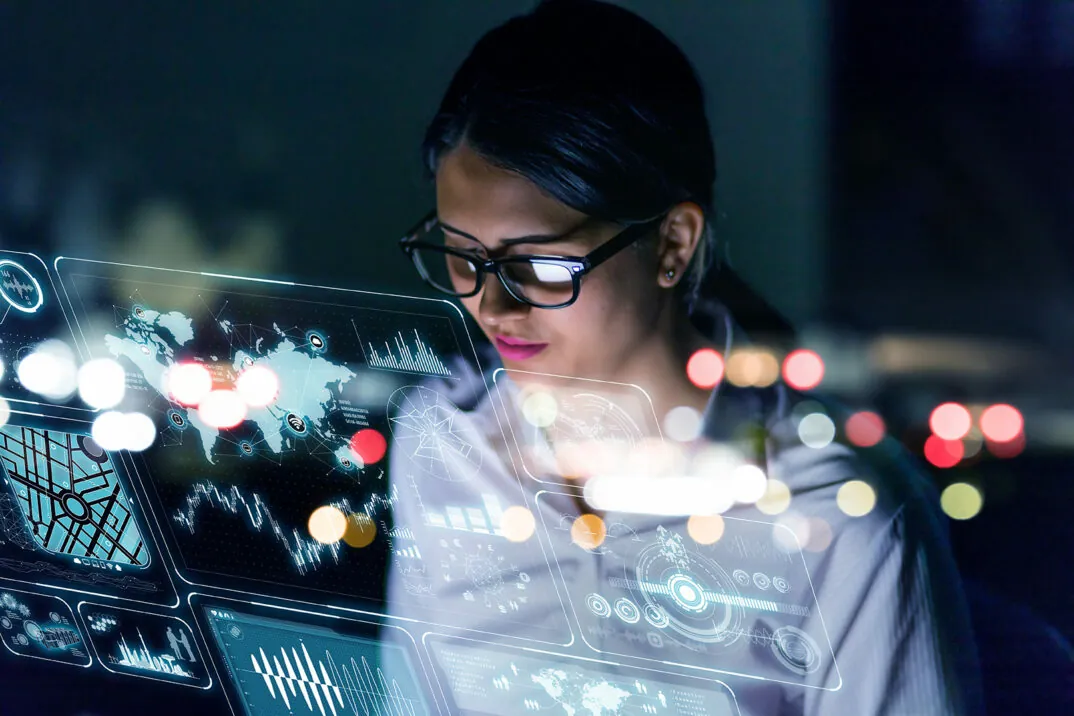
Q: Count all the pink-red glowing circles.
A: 11